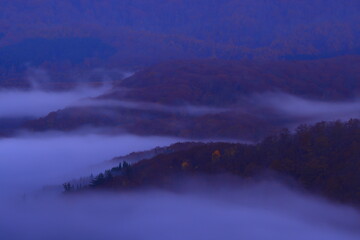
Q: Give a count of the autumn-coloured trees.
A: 2